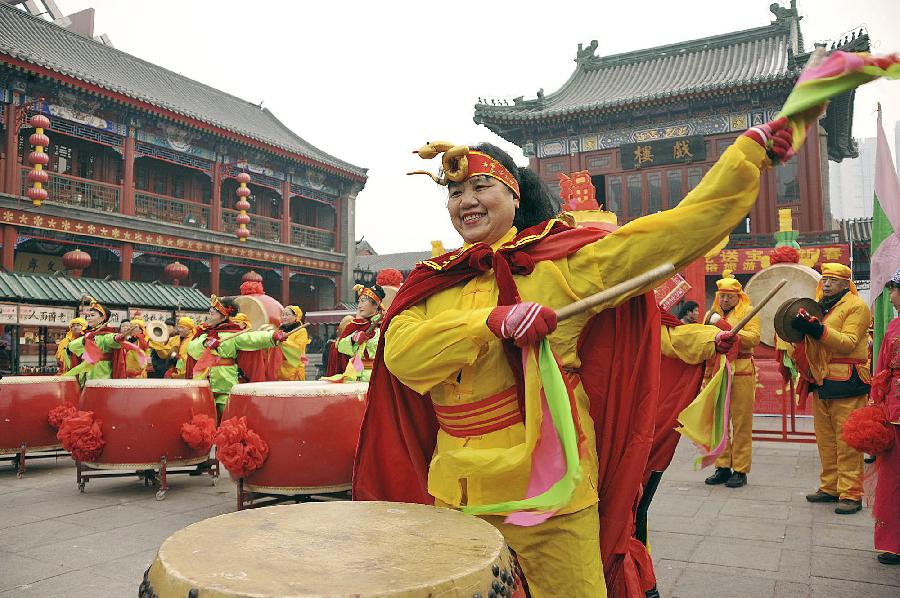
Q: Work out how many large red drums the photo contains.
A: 3